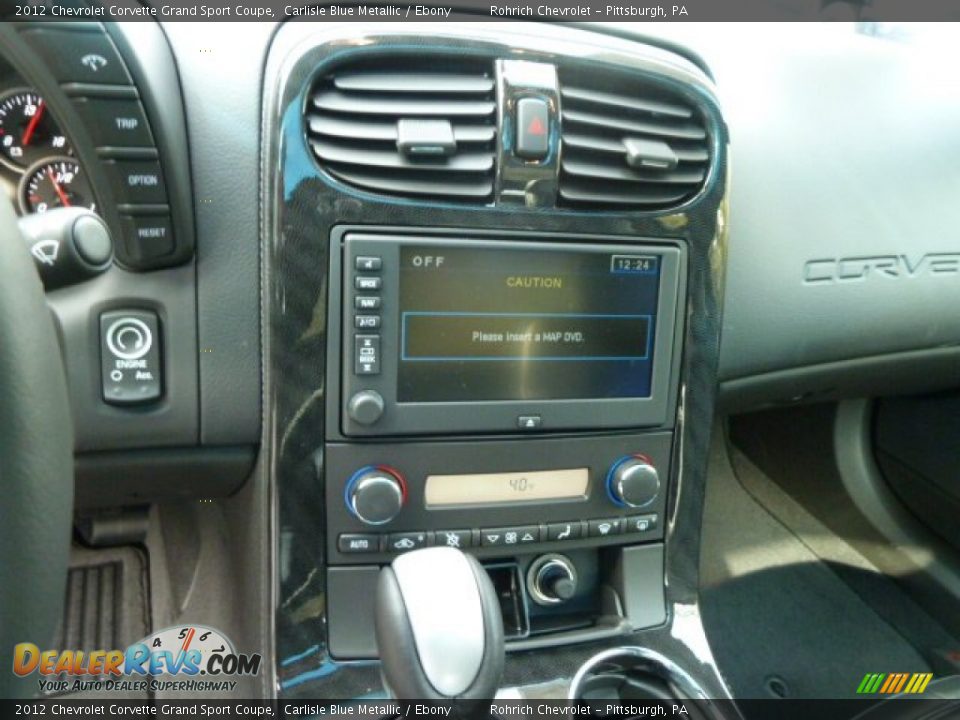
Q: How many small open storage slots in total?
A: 1